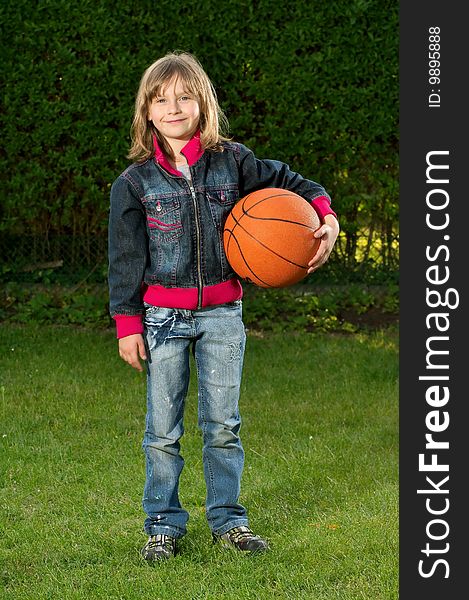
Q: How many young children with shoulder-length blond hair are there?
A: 1